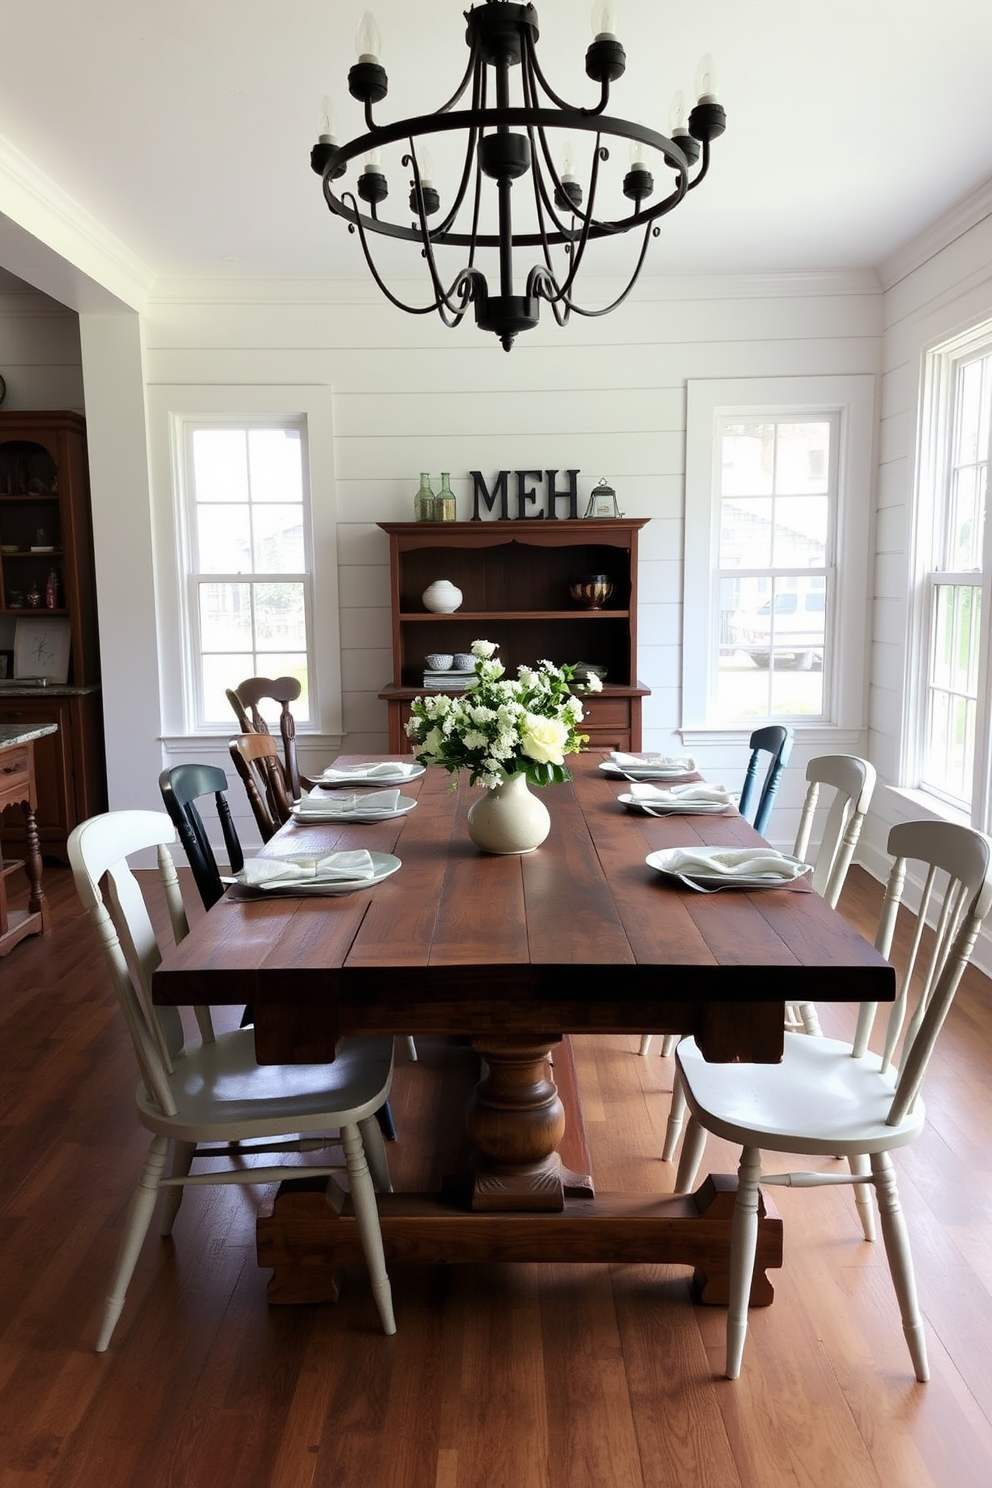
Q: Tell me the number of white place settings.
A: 6